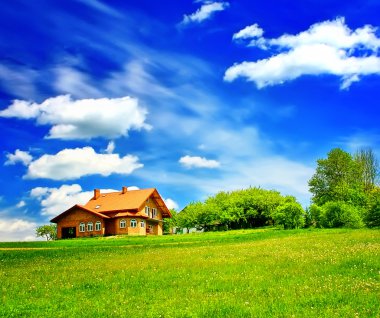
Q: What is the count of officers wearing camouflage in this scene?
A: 0